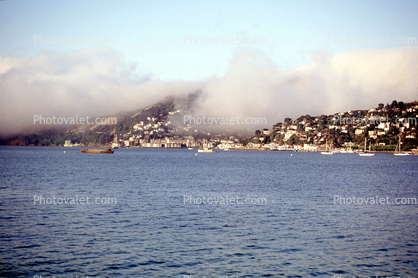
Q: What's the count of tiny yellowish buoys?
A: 3